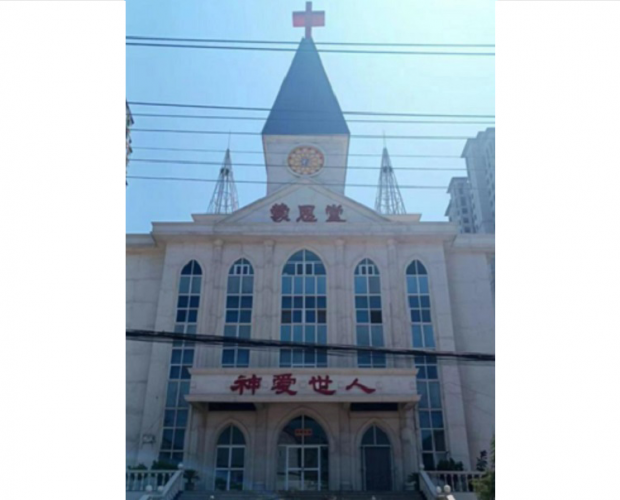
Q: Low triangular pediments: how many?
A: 1